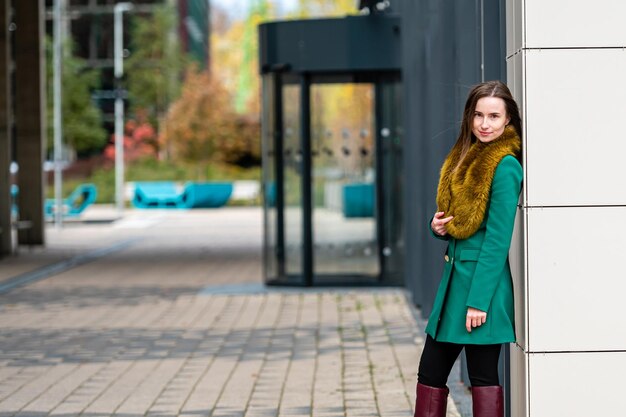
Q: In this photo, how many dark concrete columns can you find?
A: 2